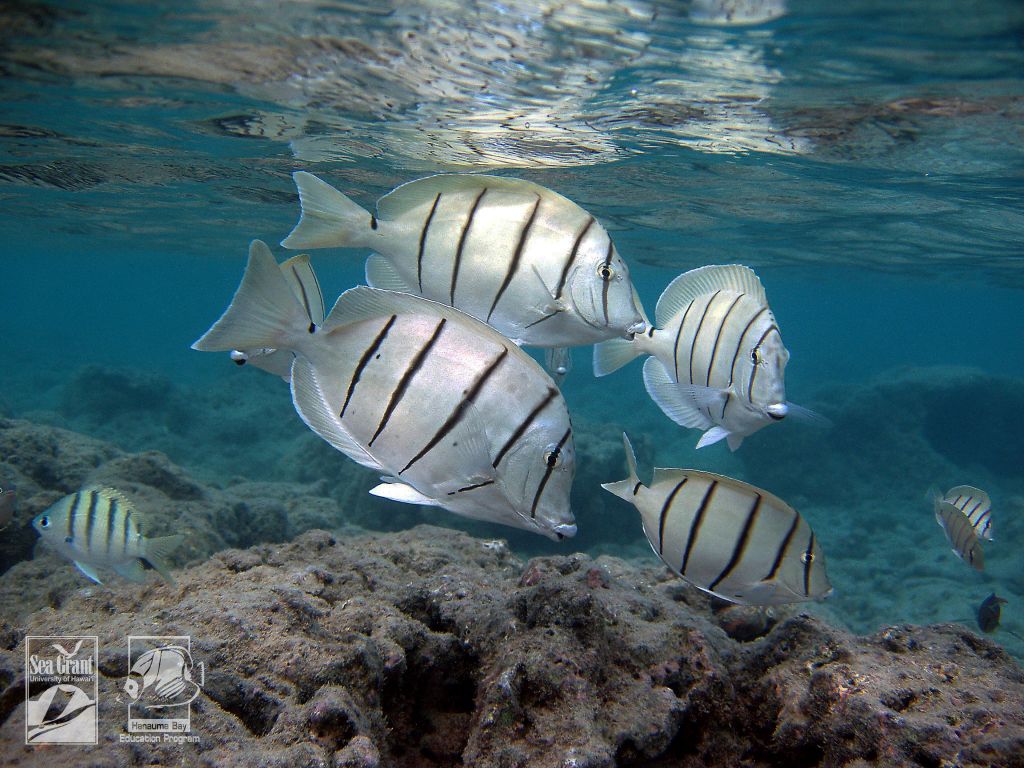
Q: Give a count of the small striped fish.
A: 3